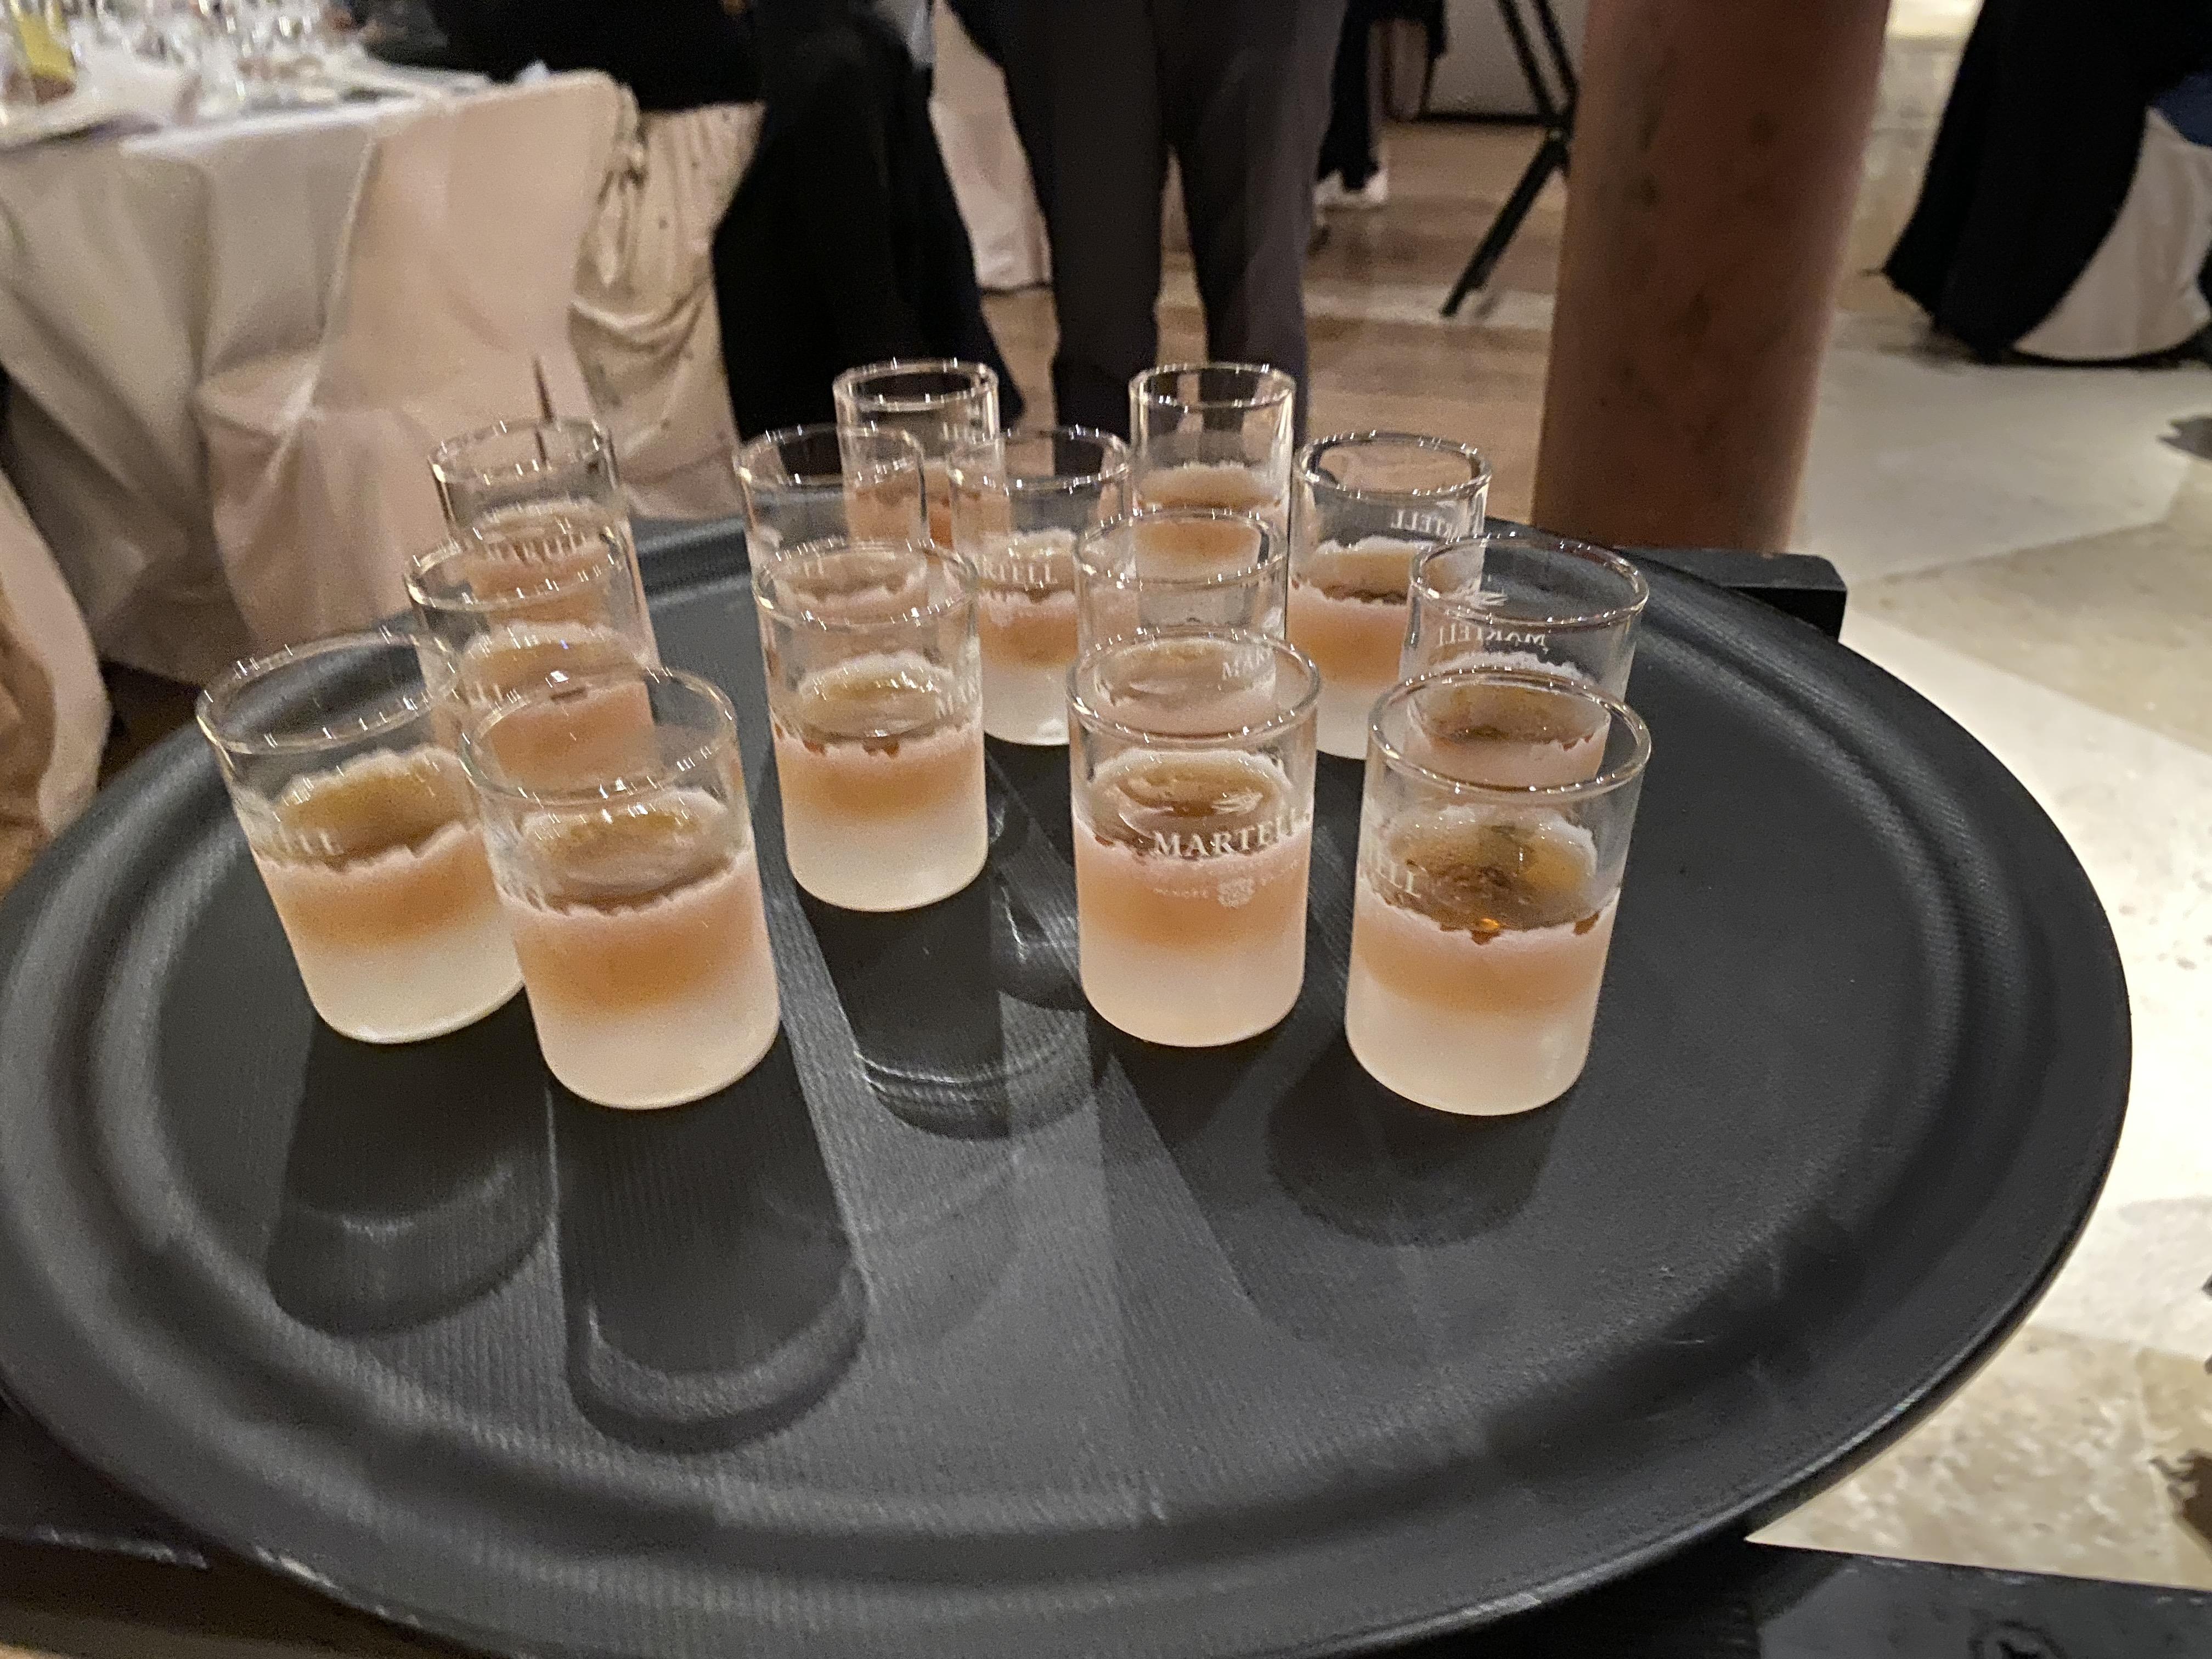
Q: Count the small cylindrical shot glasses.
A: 14